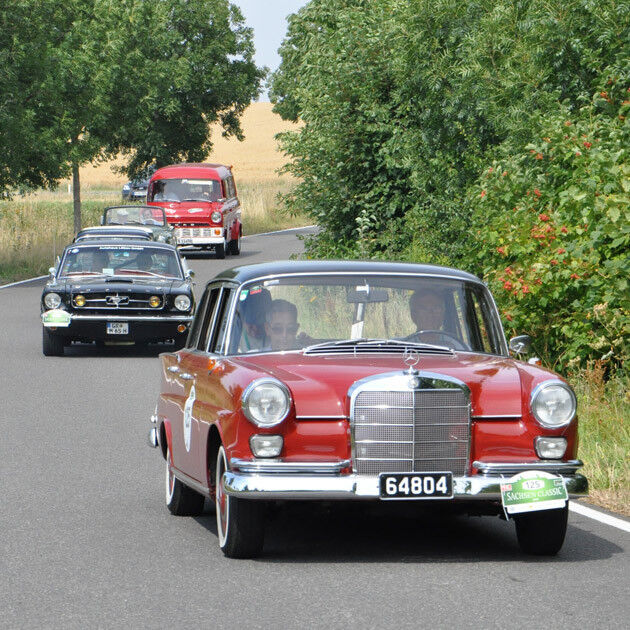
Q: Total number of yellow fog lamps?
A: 2